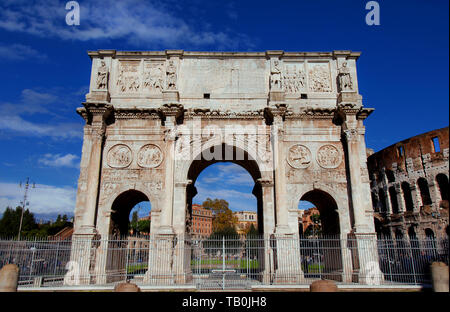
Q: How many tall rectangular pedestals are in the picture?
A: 4